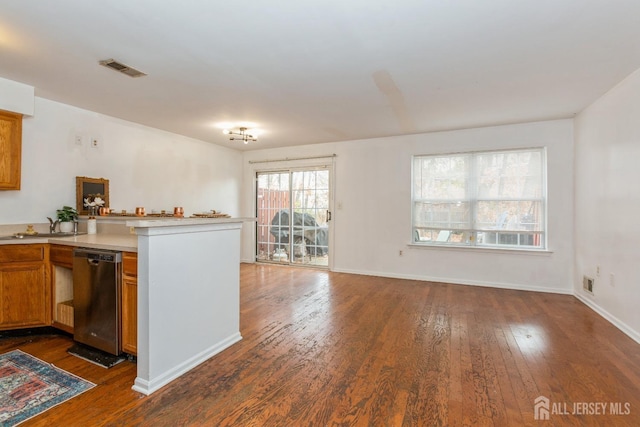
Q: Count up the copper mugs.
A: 3